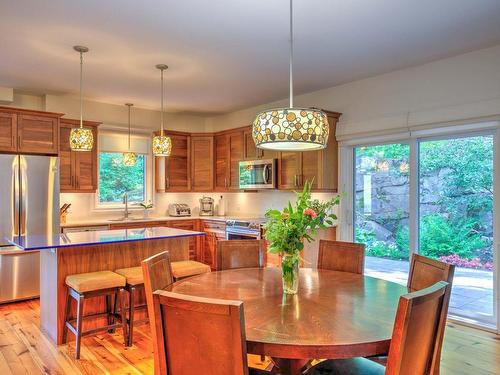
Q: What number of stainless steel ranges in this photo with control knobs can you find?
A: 1